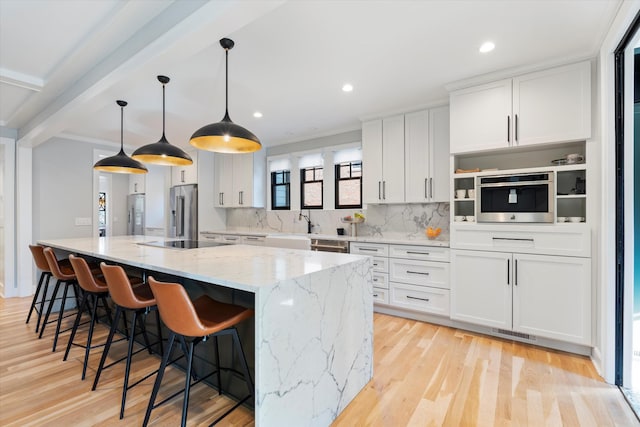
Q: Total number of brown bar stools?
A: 5